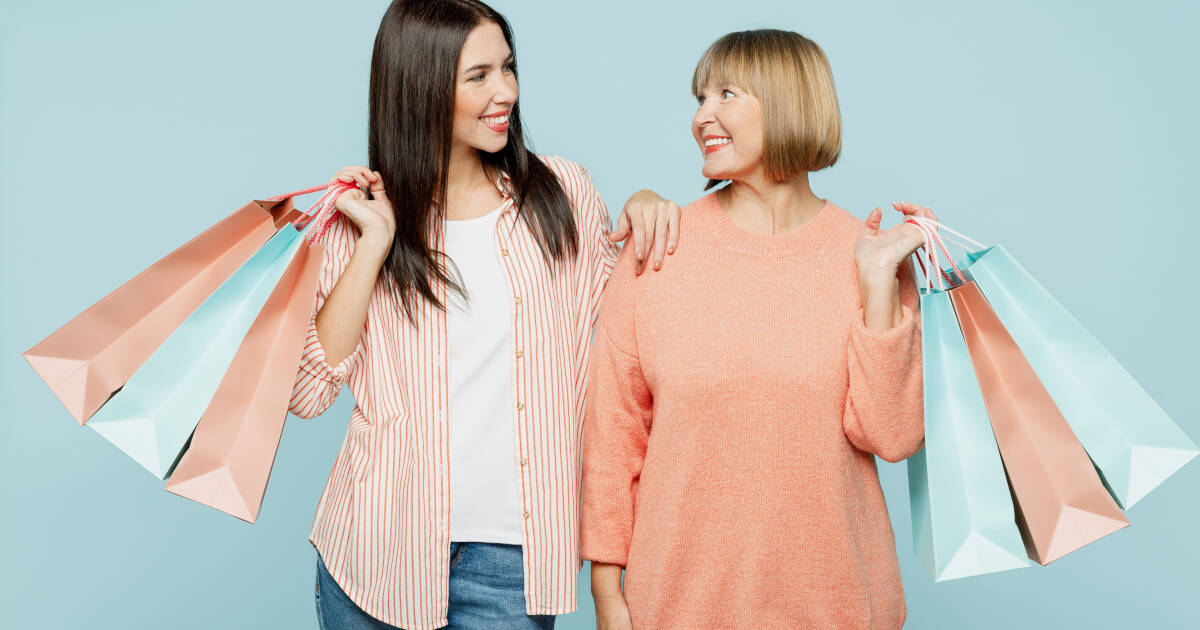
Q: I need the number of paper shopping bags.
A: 6